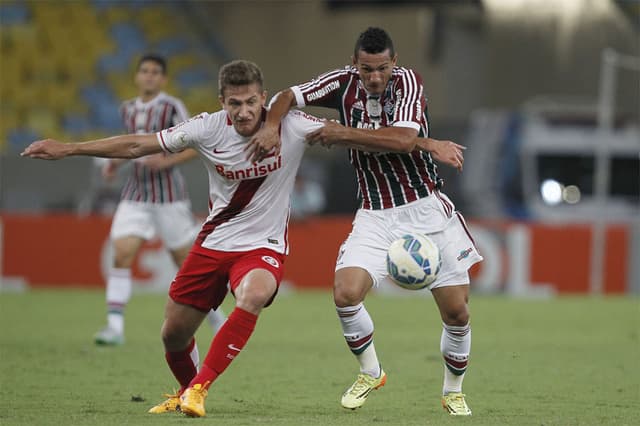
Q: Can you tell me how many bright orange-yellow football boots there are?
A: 2